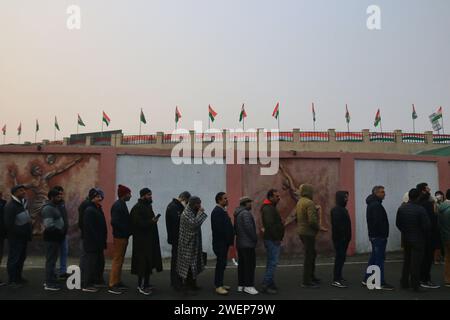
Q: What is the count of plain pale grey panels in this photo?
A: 2